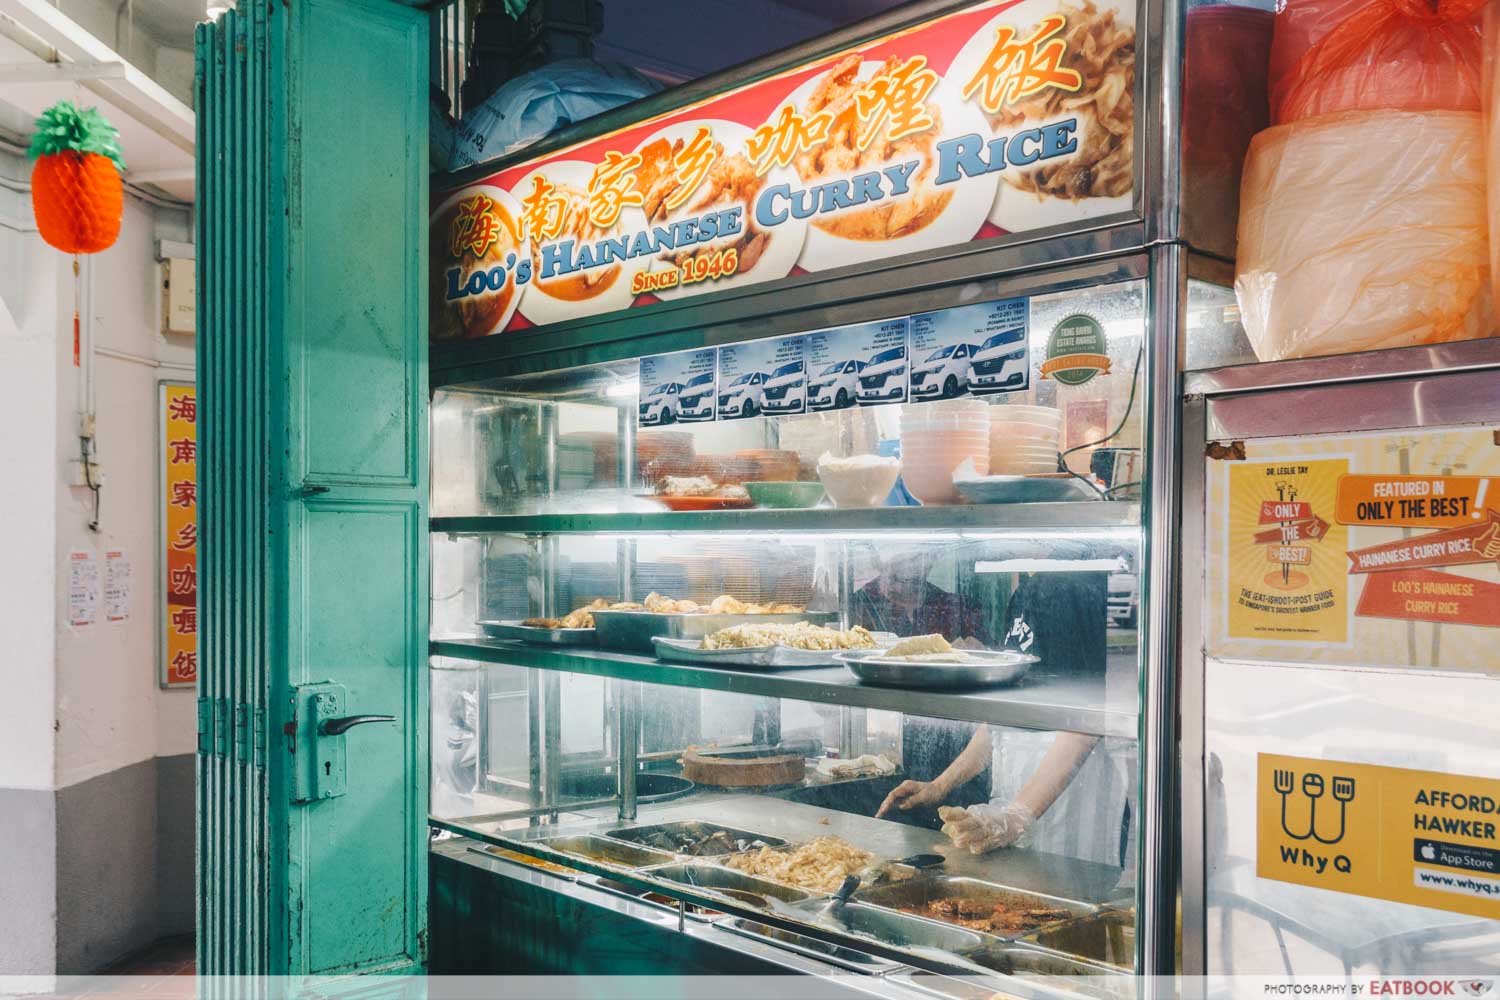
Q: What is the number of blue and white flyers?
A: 4